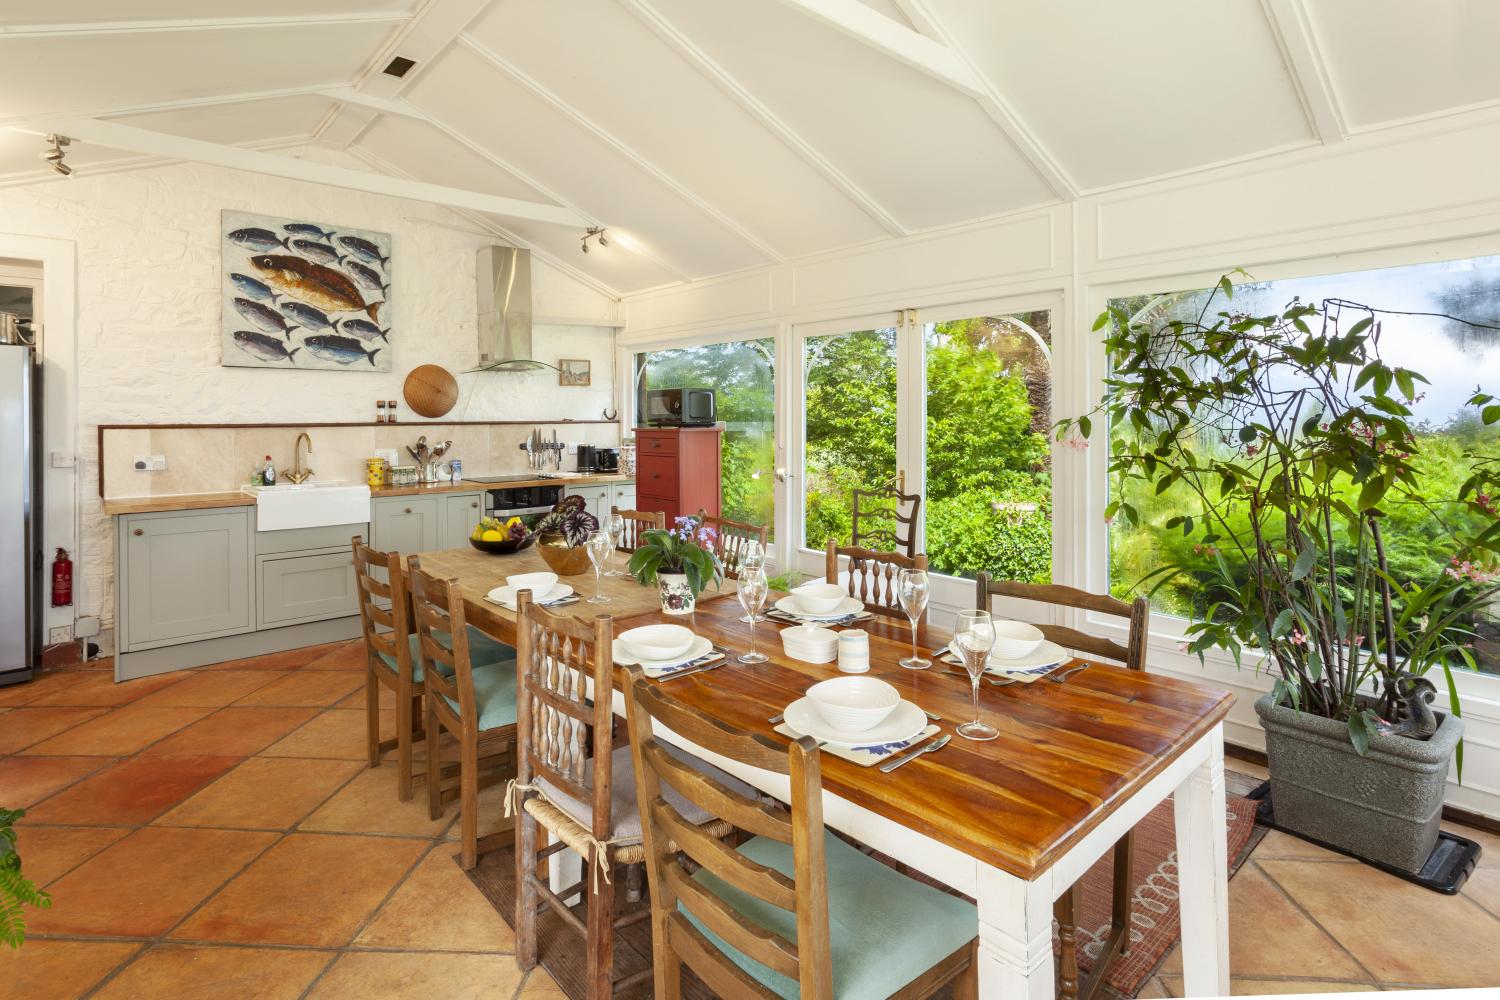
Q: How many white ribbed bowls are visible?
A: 5